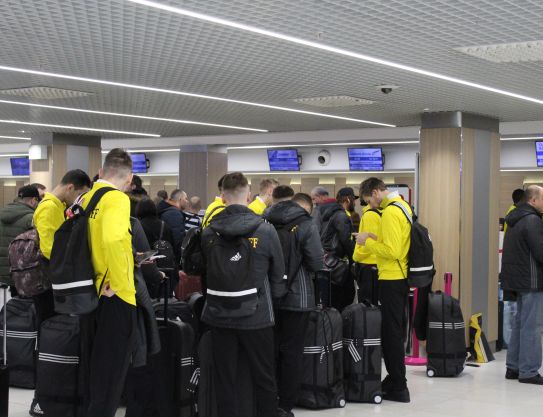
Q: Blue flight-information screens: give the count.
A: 5